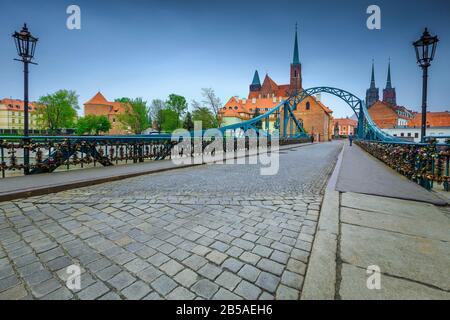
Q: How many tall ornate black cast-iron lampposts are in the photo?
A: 2